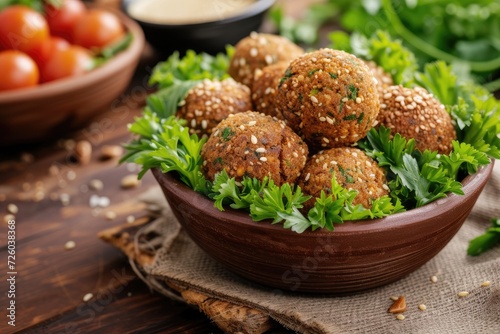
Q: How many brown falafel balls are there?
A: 8